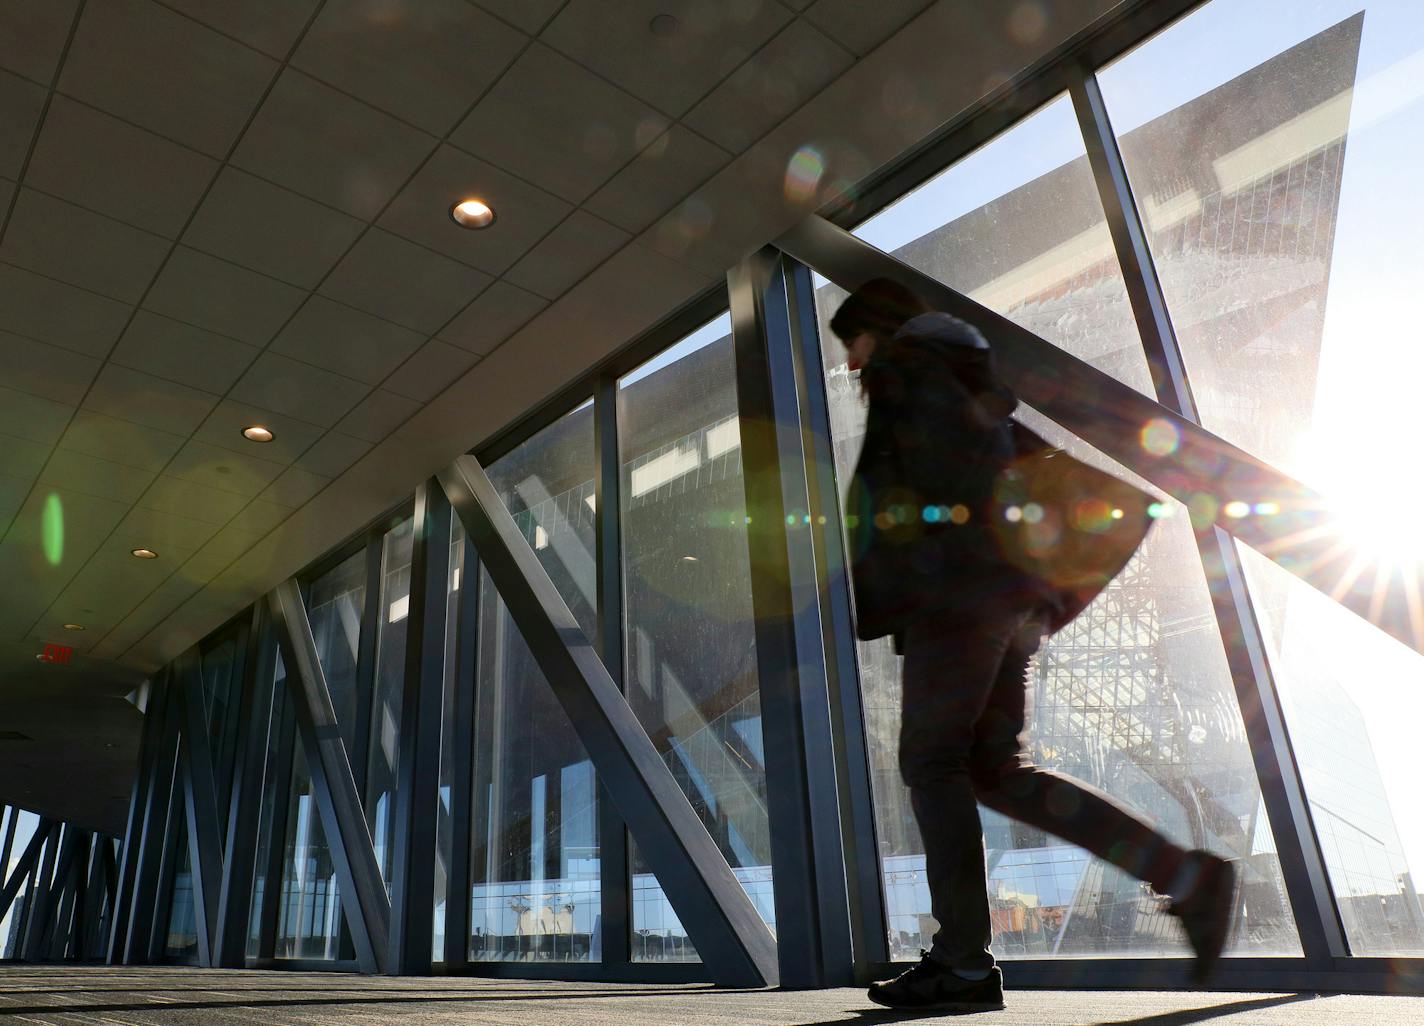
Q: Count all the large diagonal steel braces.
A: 4